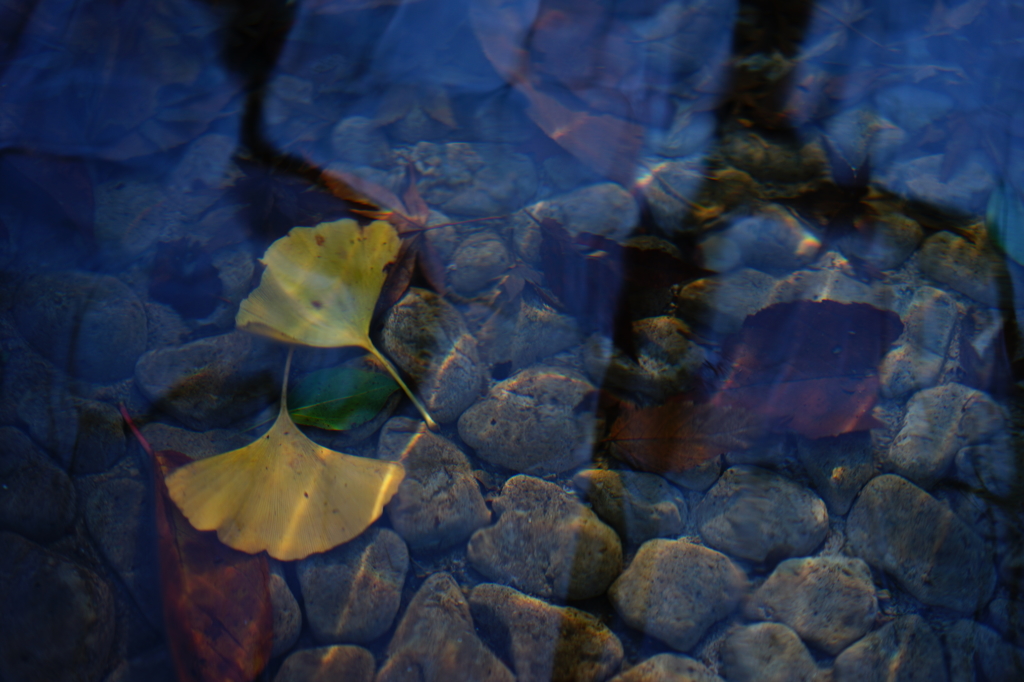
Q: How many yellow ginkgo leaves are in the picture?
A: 2